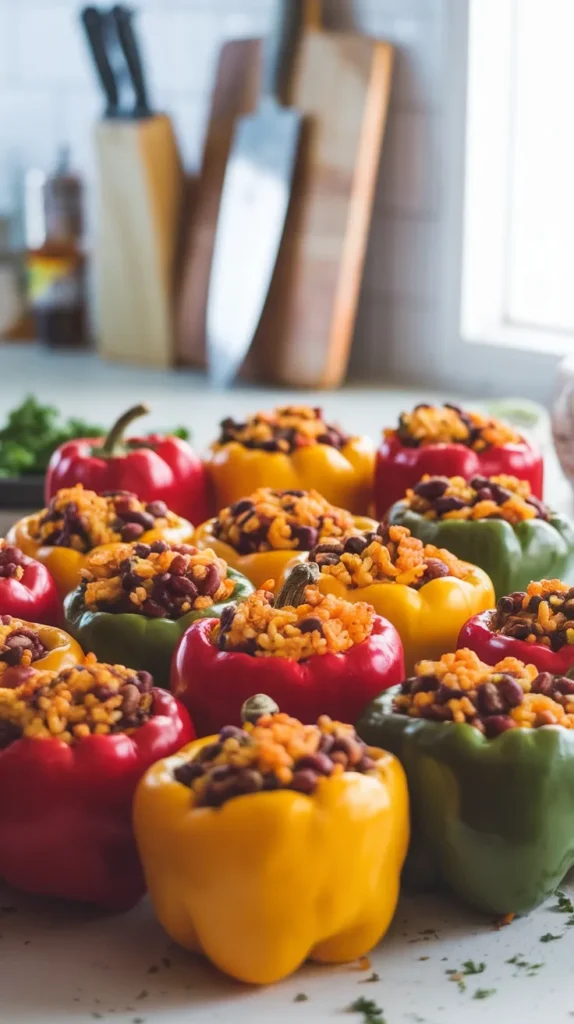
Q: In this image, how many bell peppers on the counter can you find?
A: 15